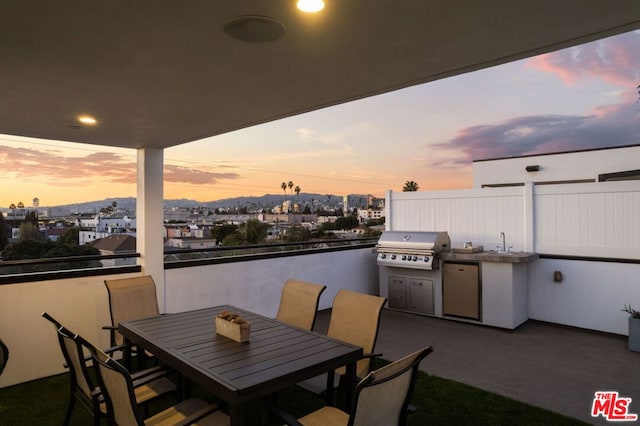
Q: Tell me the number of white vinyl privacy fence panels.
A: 2